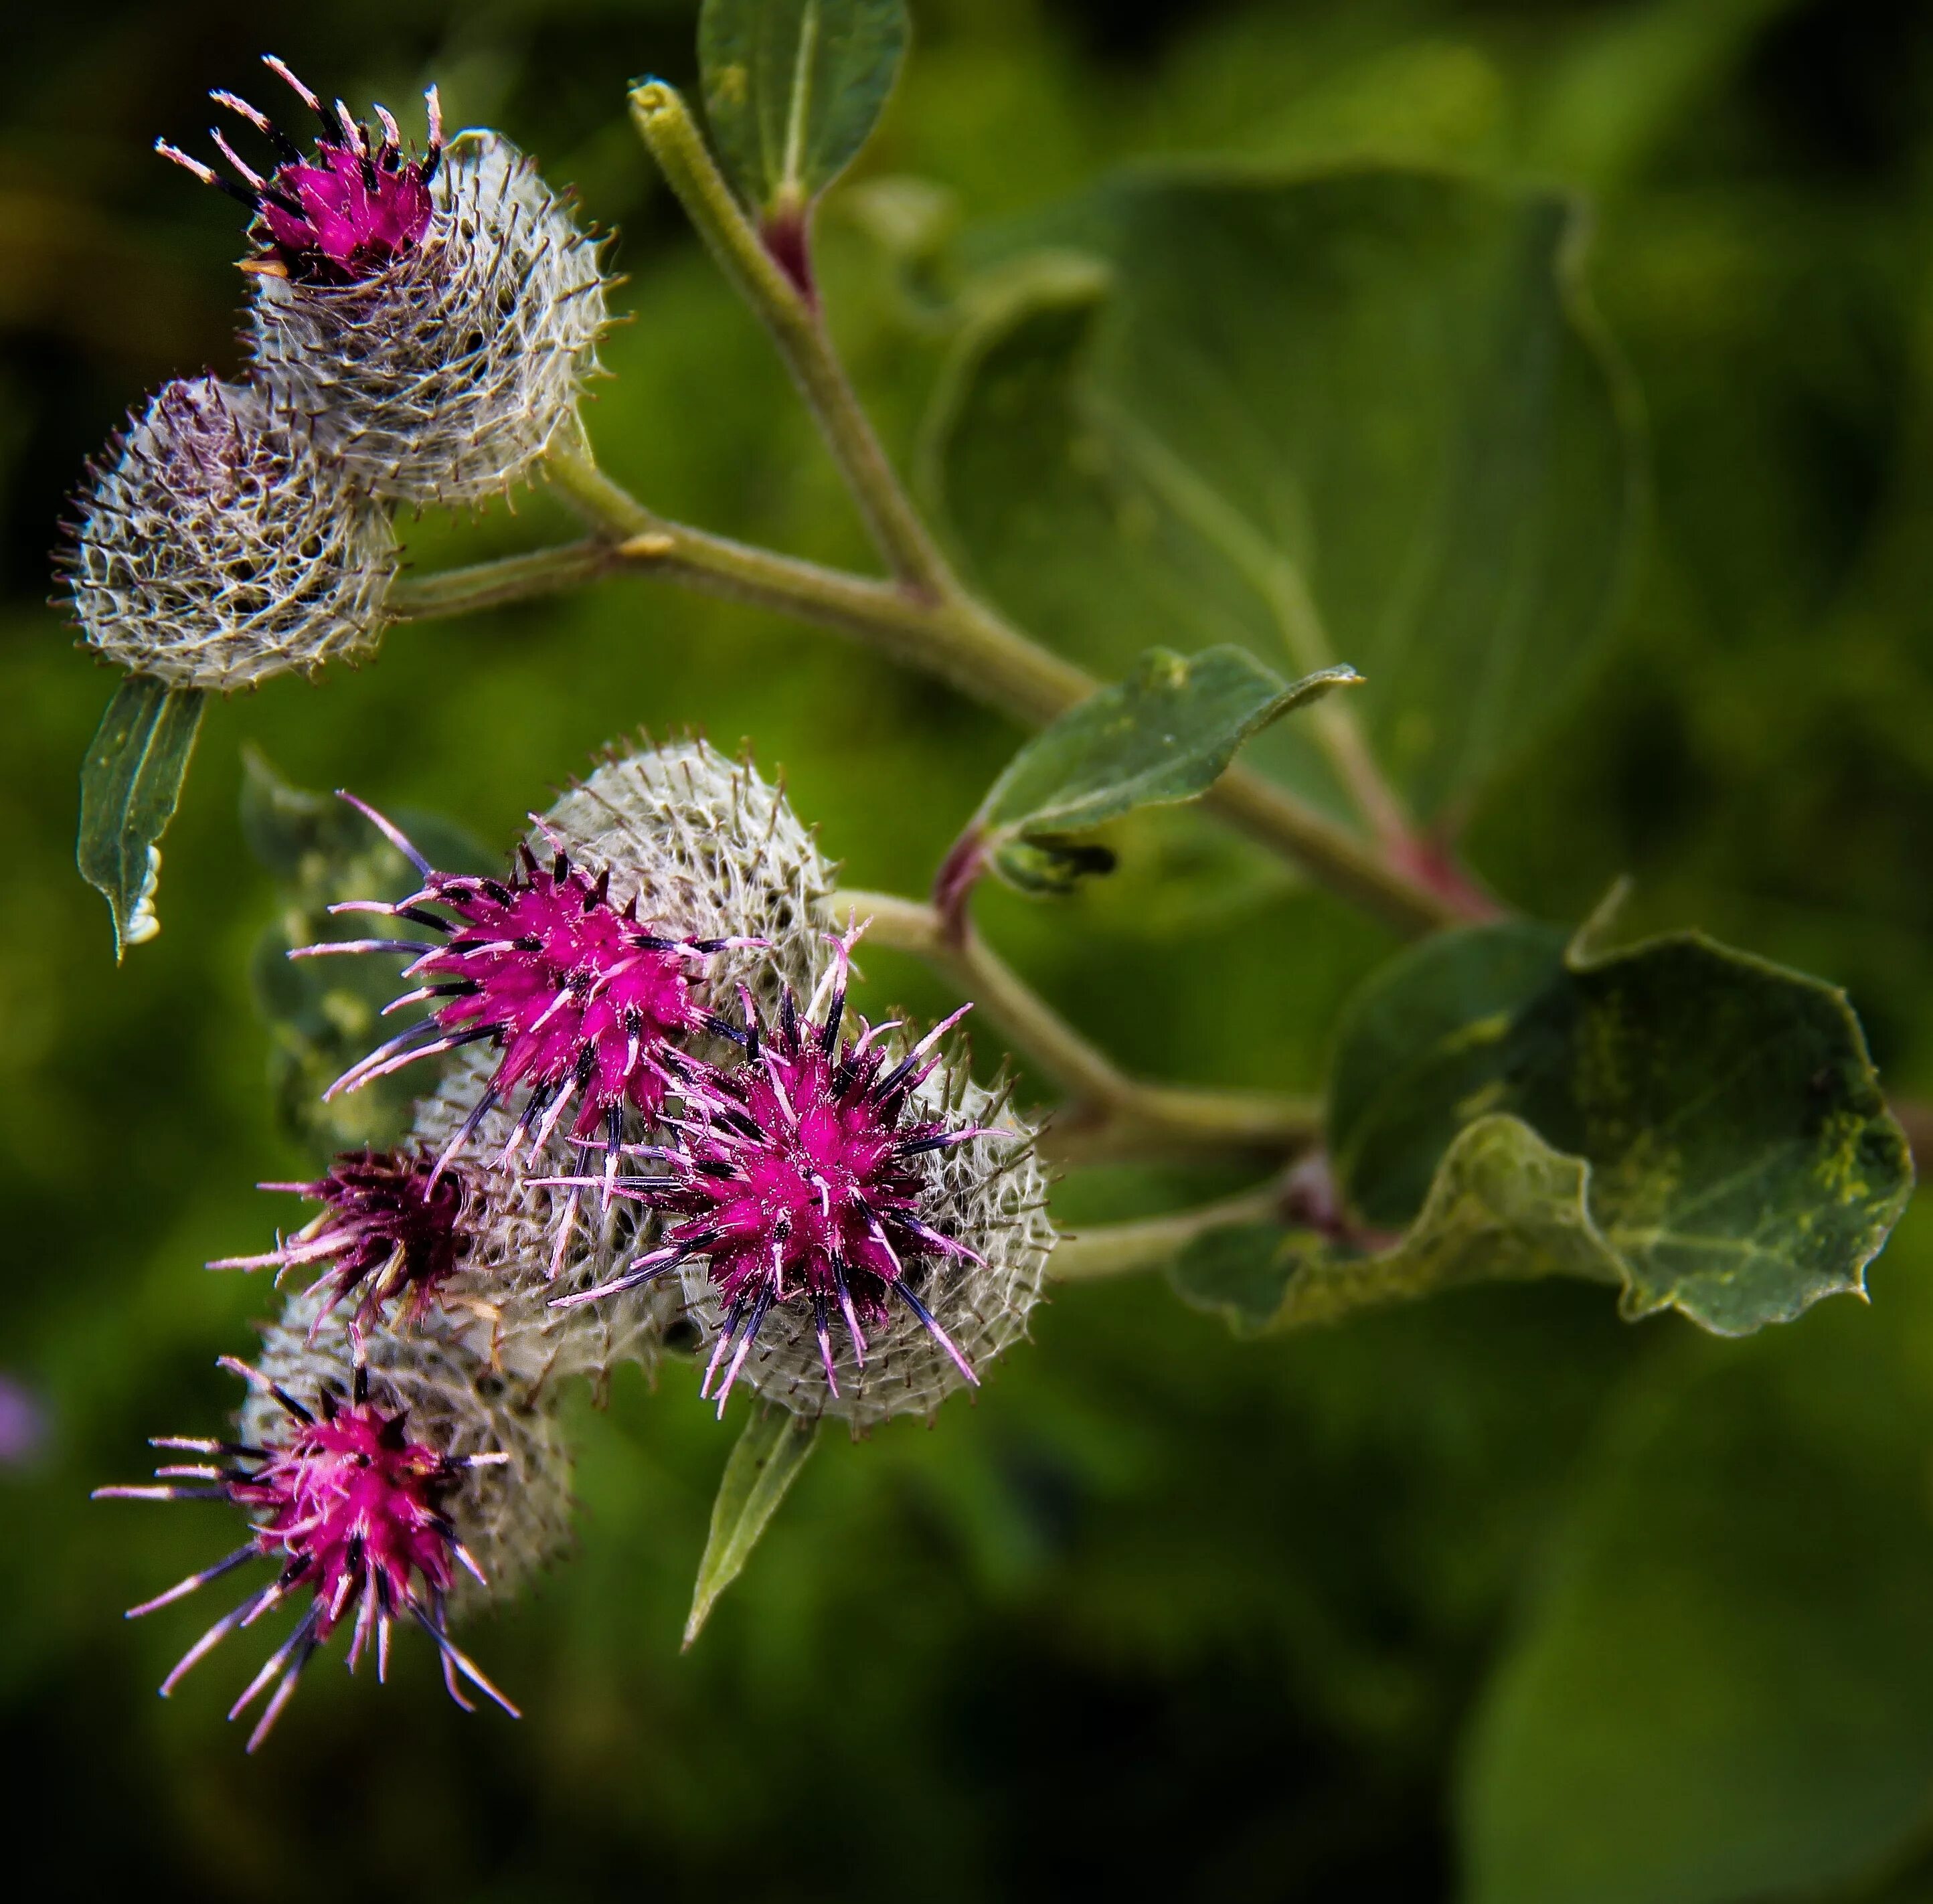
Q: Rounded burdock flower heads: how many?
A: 6